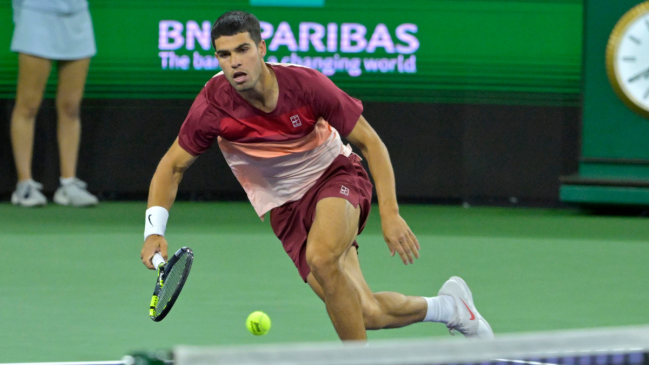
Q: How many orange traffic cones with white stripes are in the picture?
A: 0